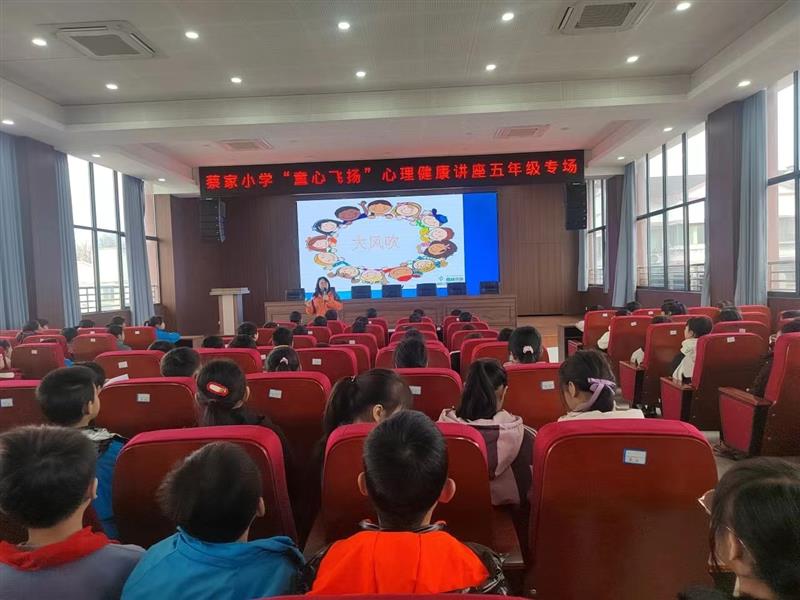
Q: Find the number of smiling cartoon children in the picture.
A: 13